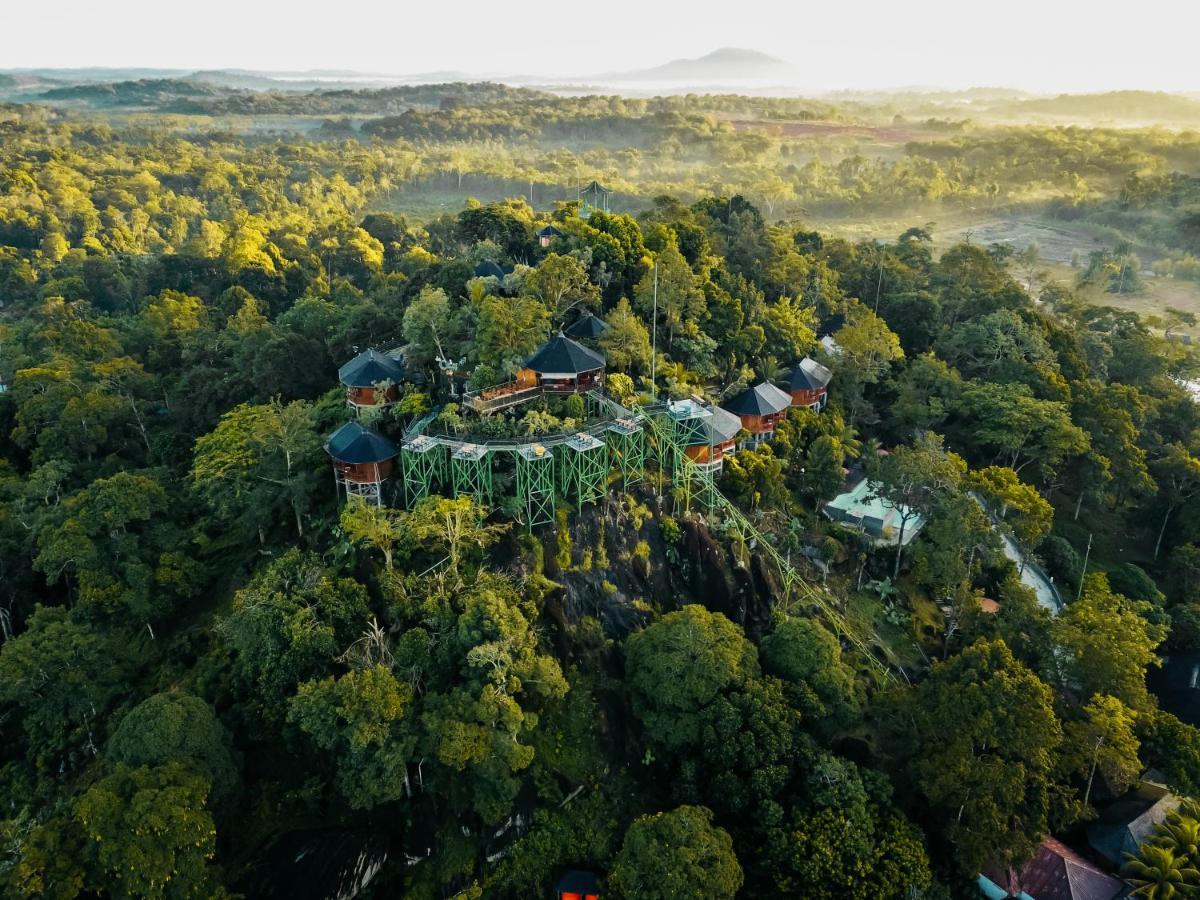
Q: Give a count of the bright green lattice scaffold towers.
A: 6